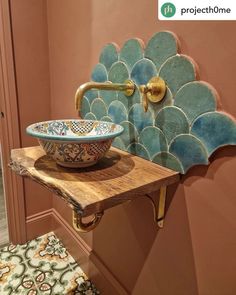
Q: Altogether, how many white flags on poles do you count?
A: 0